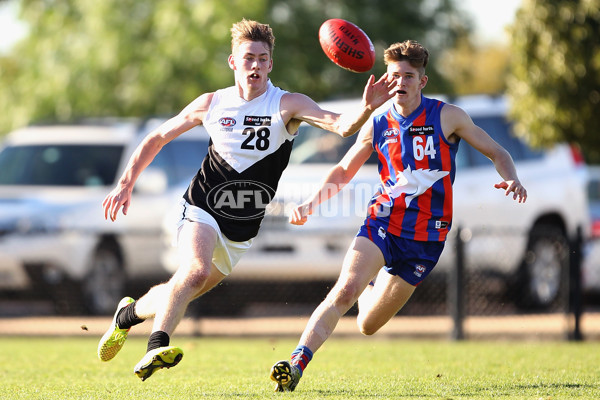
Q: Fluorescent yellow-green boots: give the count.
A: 2